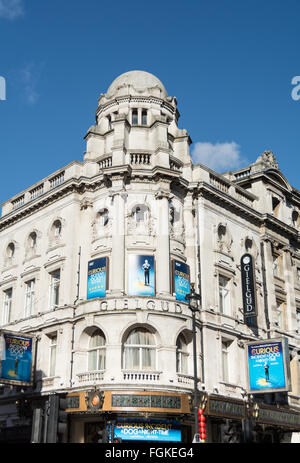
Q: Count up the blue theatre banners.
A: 6